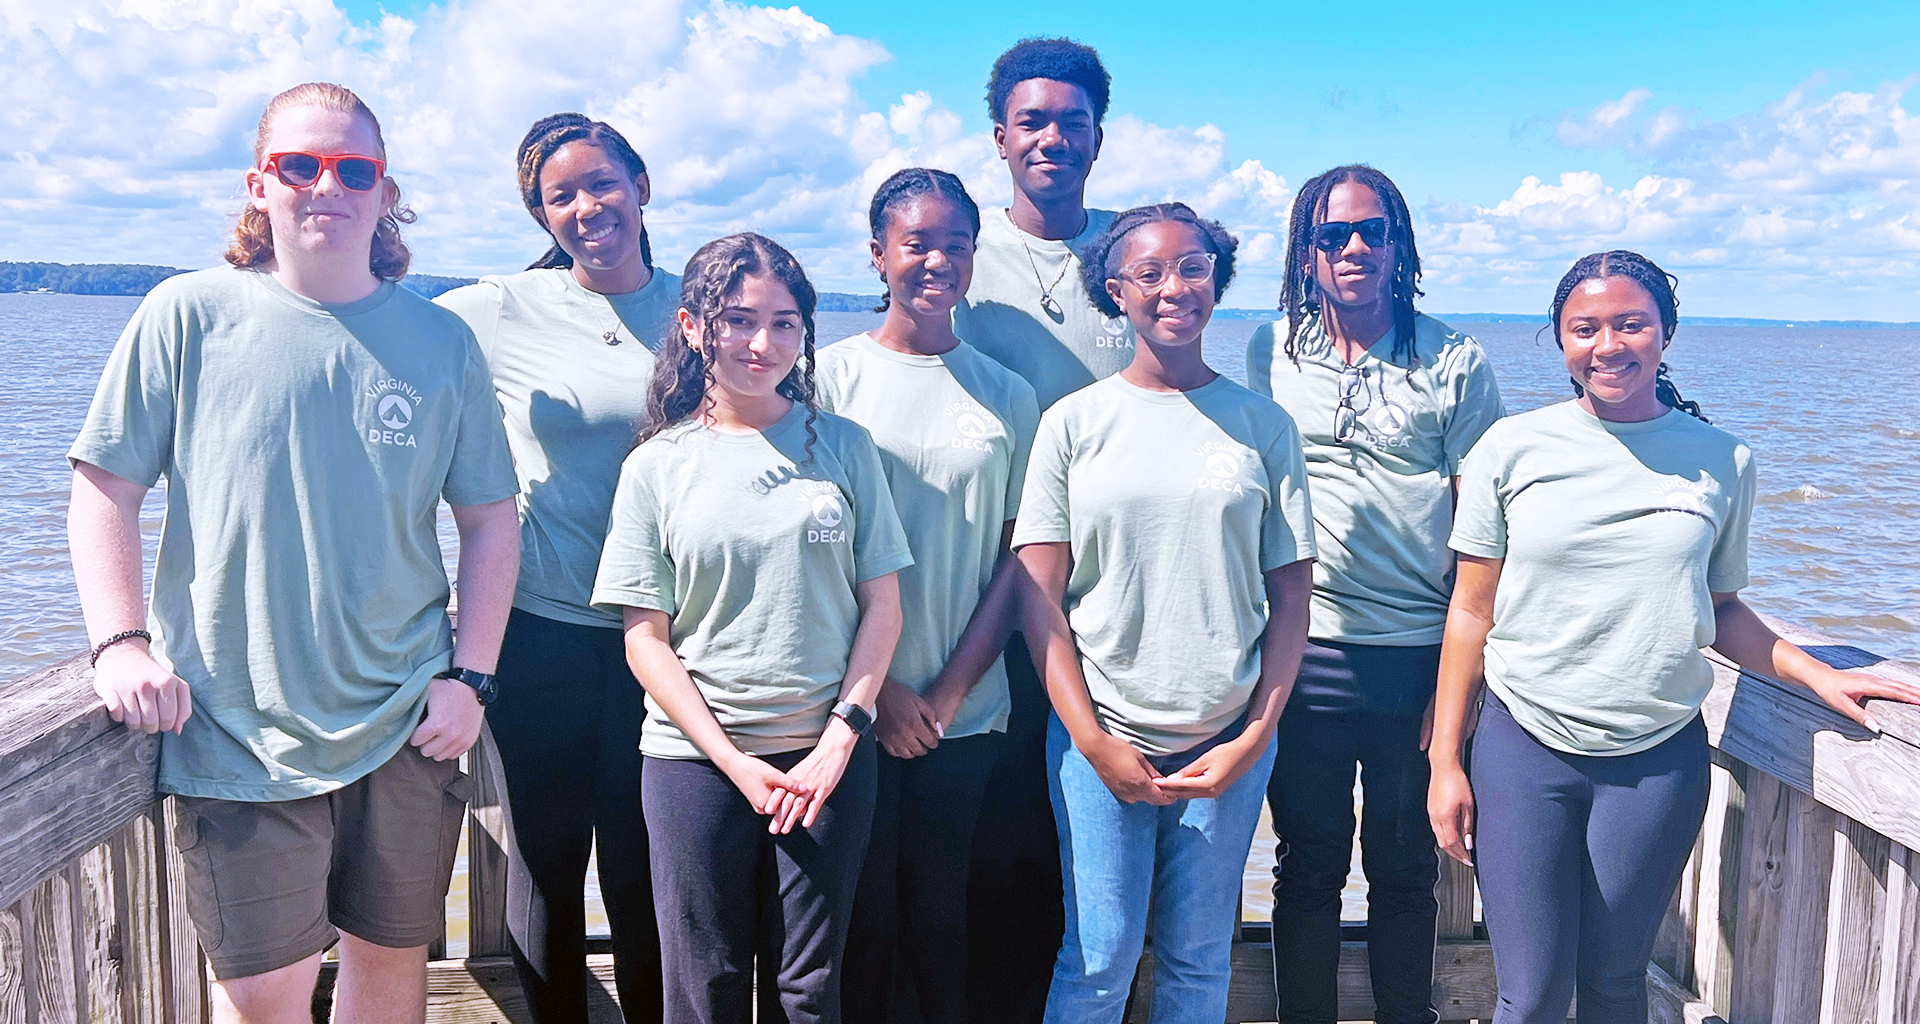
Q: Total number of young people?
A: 8